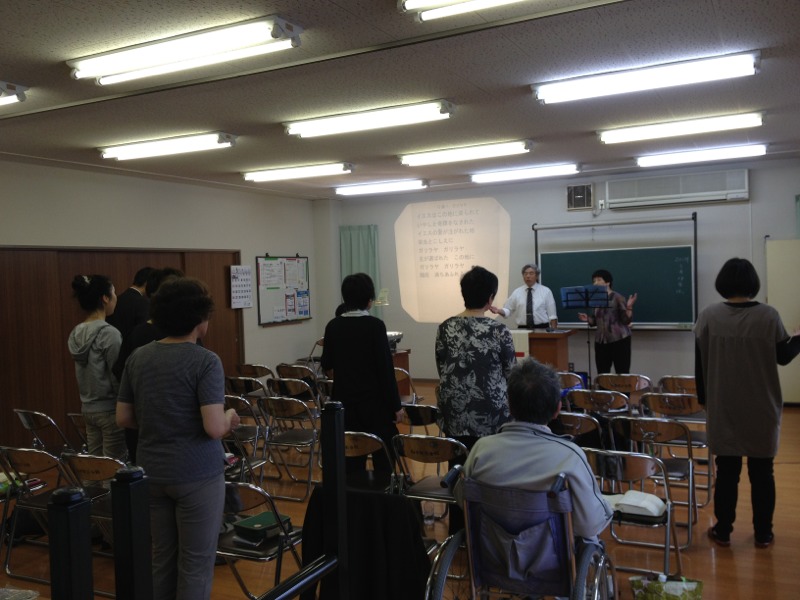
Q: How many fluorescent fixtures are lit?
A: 12